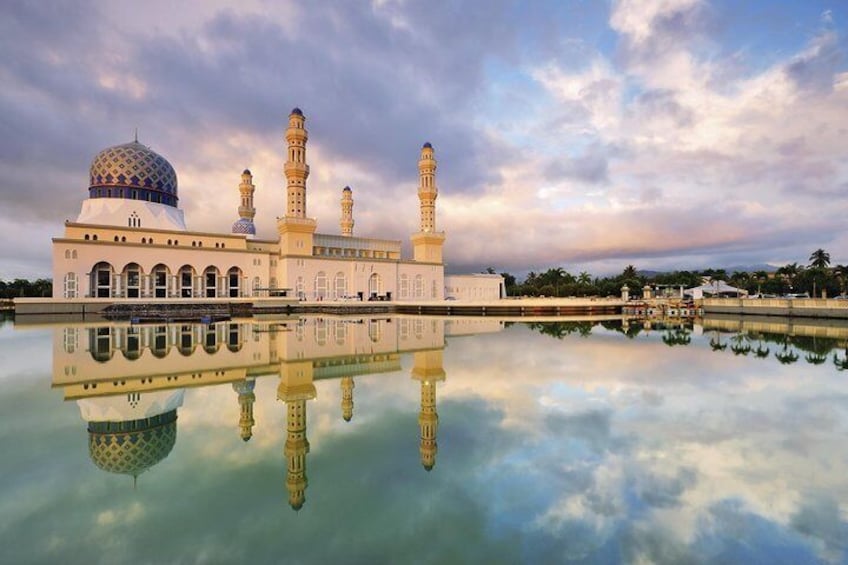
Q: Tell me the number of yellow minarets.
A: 4